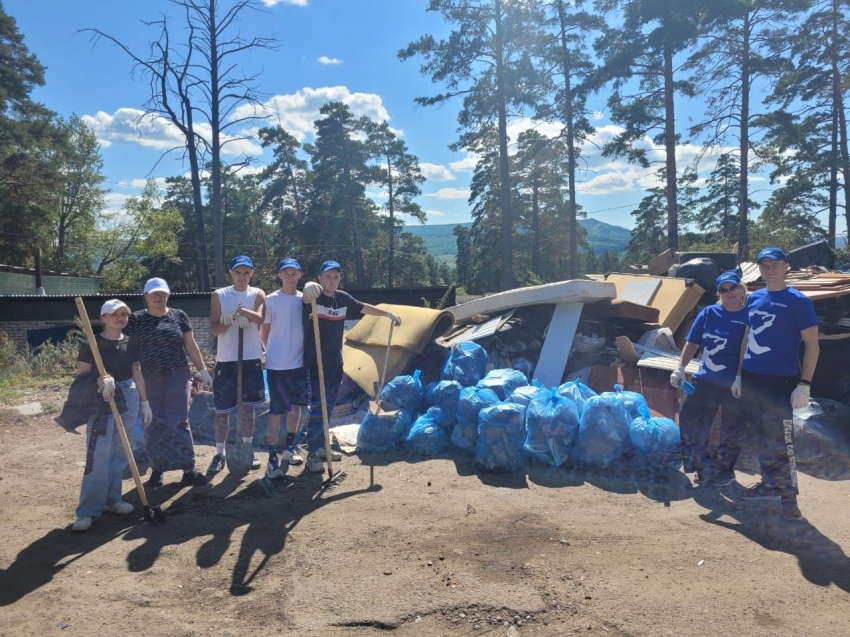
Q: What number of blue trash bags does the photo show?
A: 14